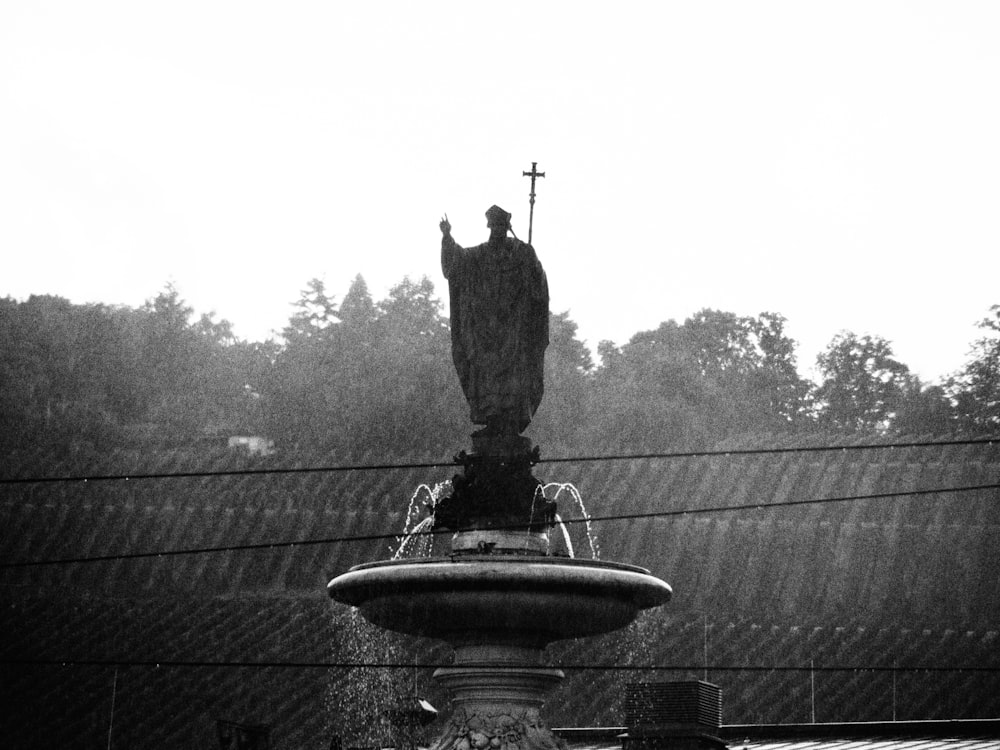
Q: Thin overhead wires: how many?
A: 3